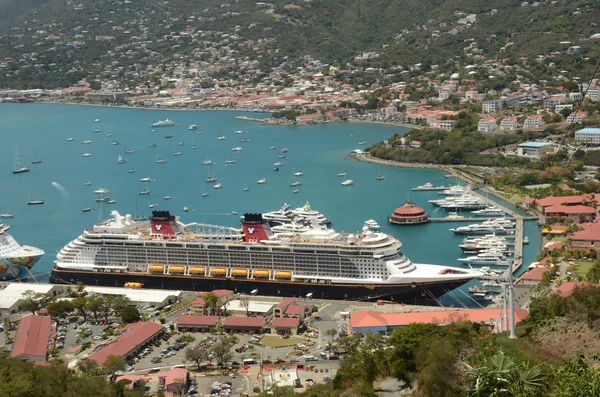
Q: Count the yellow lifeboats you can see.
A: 8